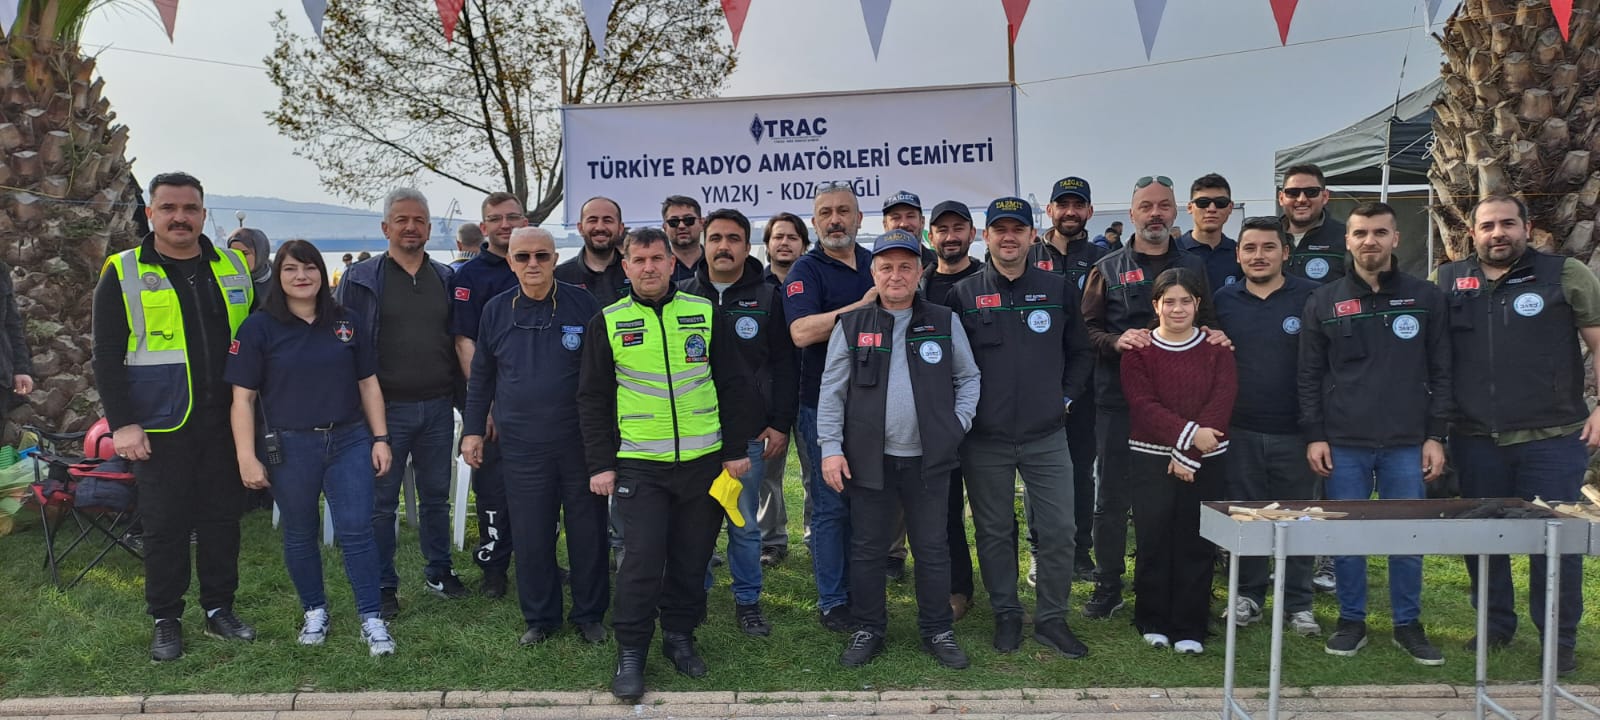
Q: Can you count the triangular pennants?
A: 11